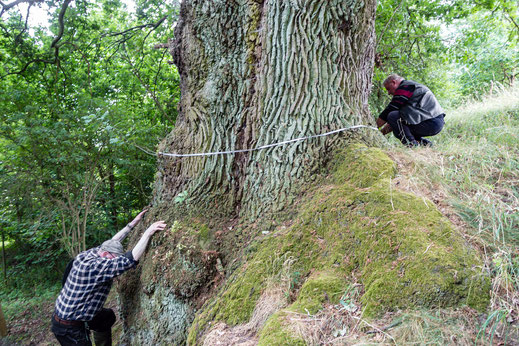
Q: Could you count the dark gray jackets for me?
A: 1